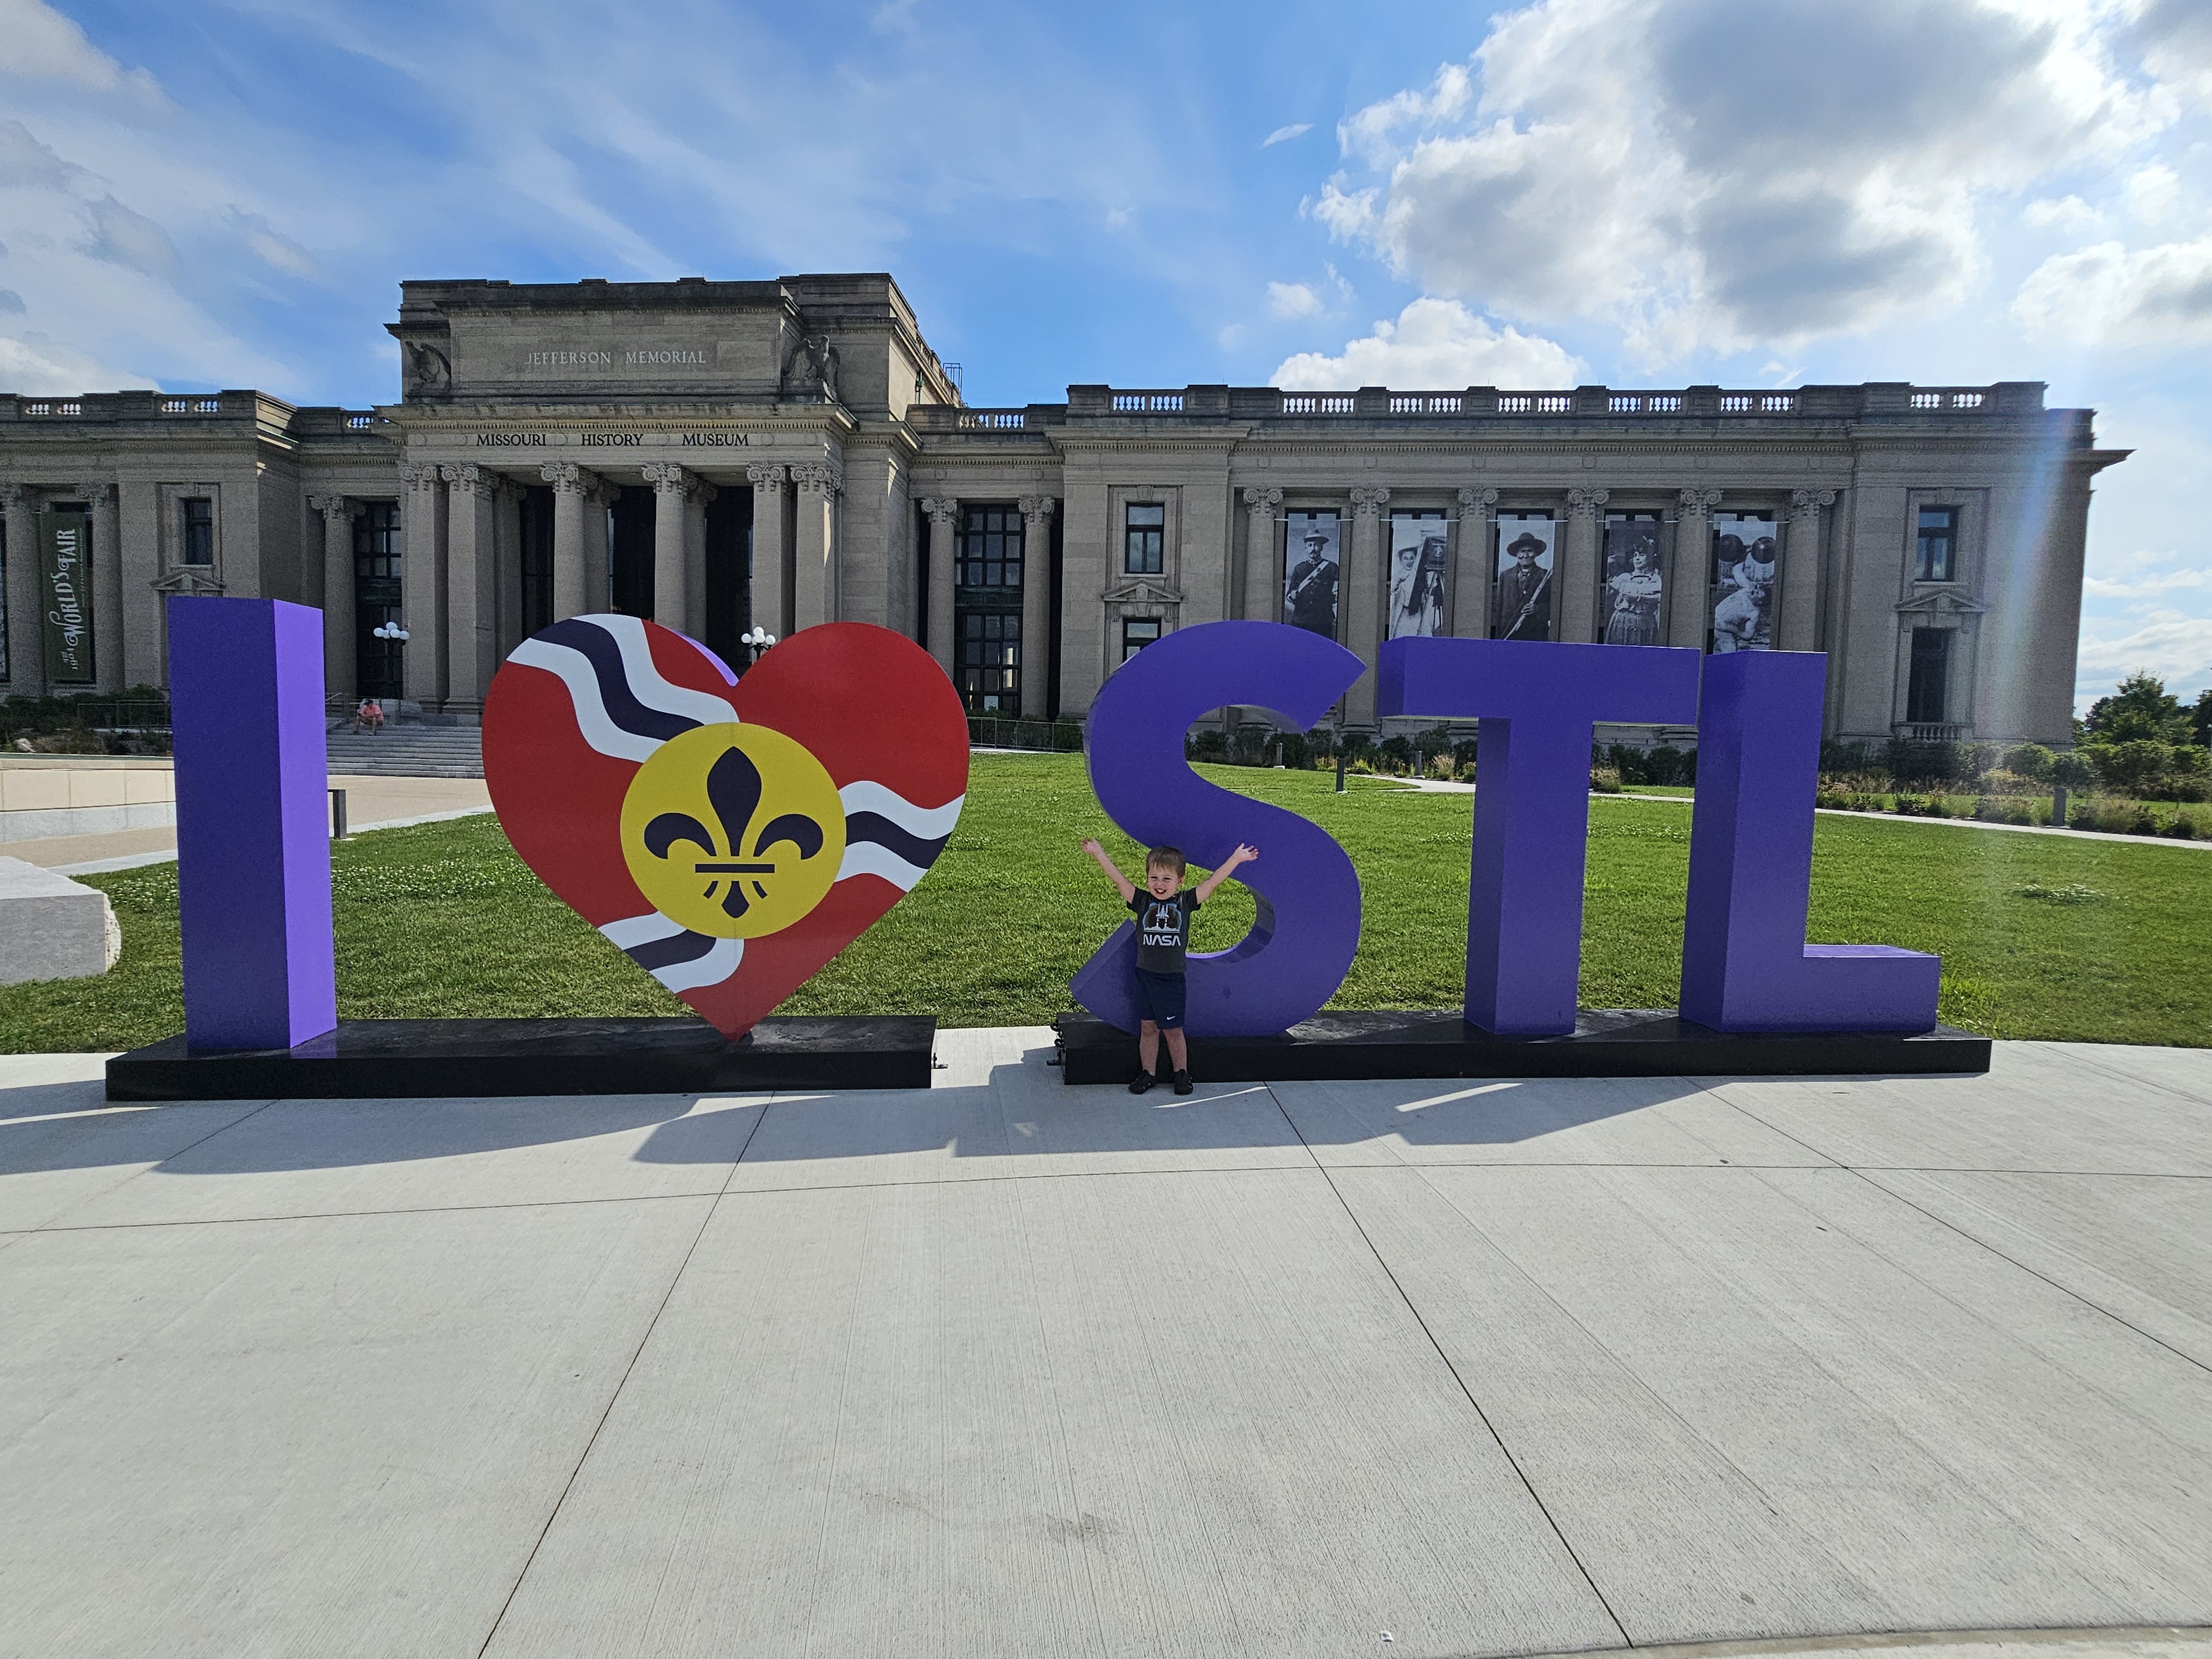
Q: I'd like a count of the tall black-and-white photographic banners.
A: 5